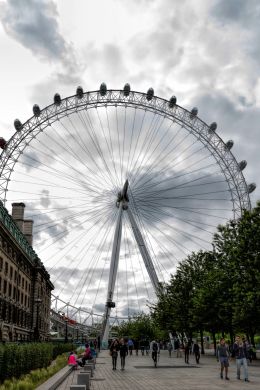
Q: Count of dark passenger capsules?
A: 13